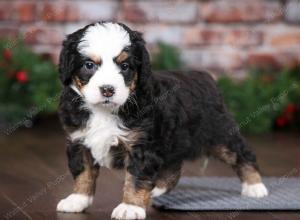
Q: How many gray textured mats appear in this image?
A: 1